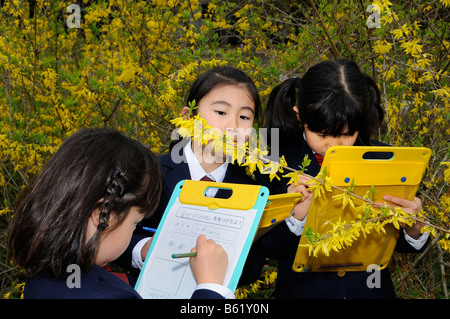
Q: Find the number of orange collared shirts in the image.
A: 0